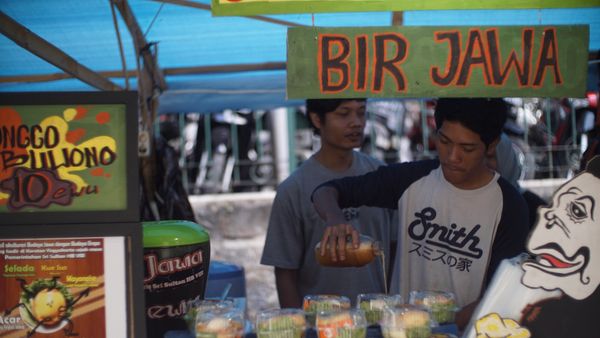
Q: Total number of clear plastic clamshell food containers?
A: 8